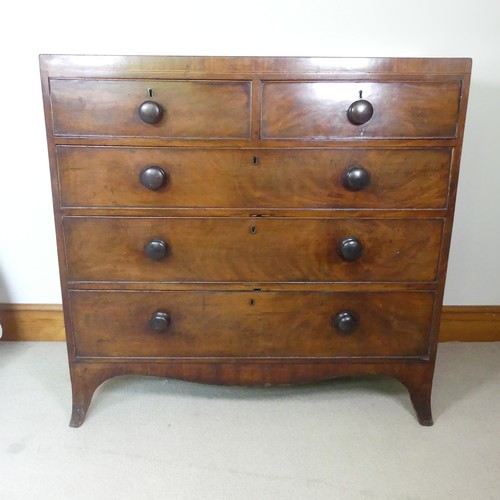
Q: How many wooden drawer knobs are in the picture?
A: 8